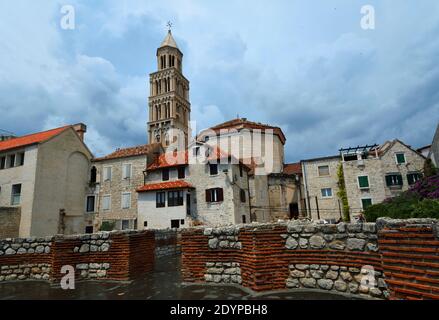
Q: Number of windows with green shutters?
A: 5